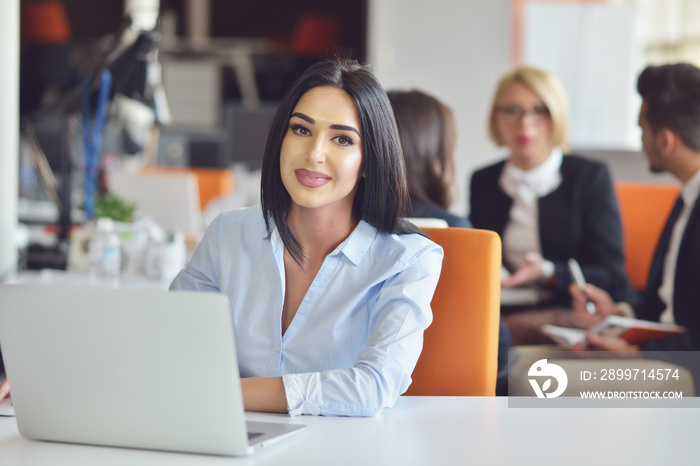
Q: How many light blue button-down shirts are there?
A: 1